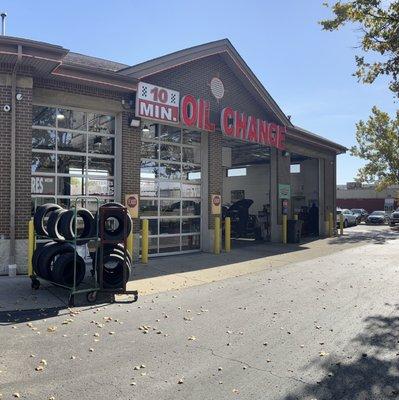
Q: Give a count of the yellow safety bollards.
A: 9